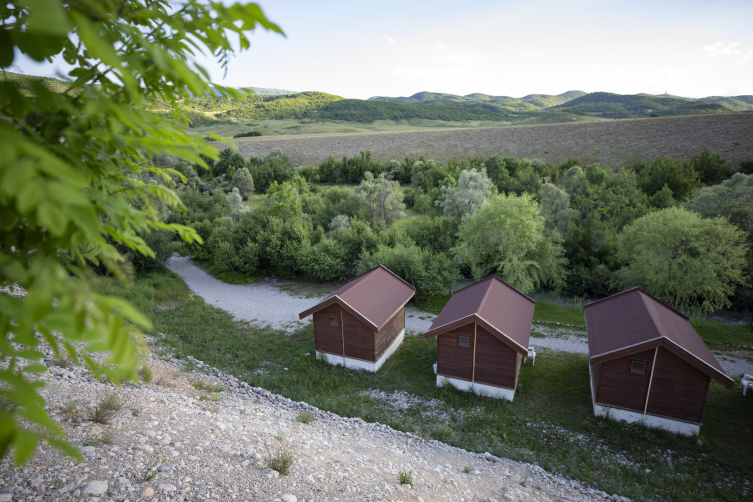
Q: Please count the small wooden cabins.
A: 3